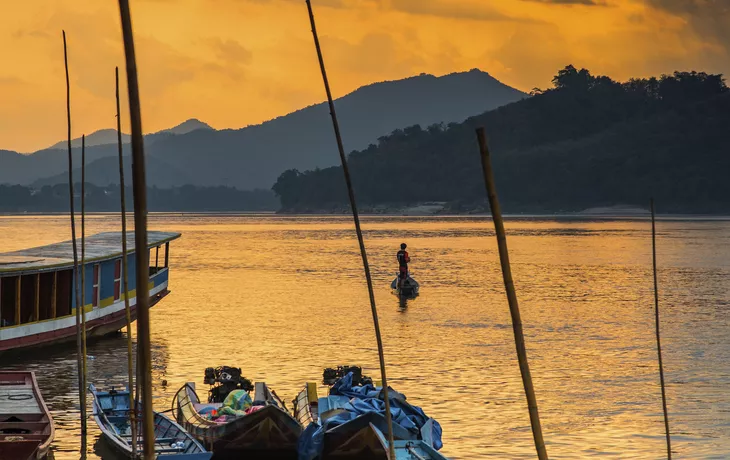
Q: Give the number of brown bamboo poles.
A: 7